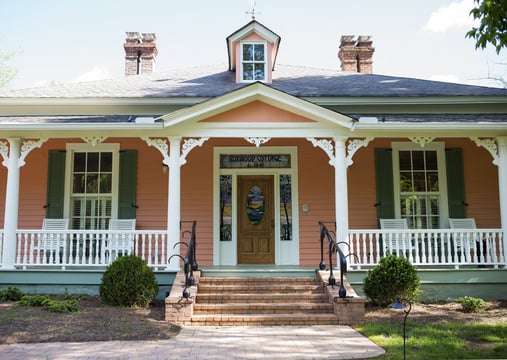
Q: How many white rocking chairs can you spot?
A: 4